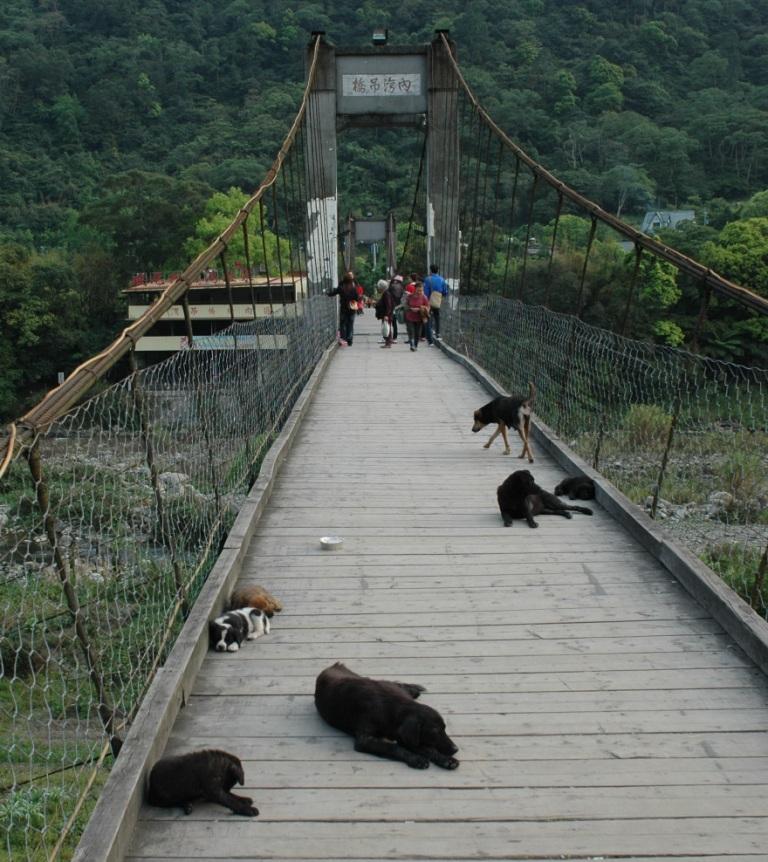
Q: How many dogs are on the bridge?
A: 7